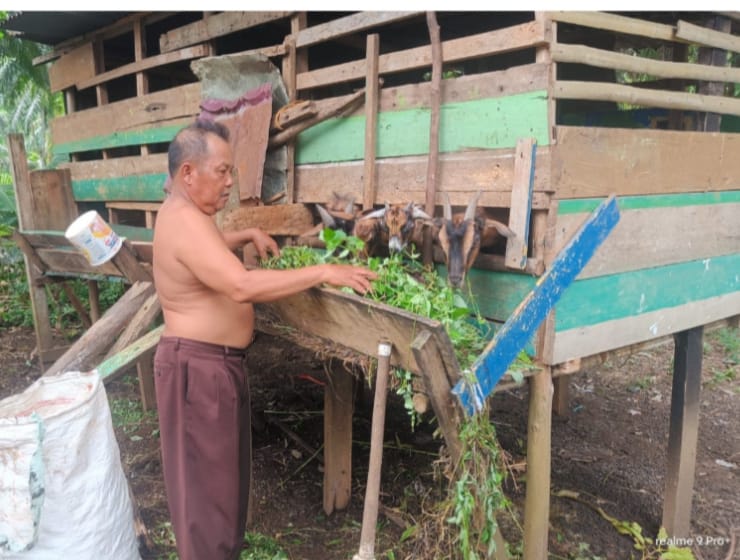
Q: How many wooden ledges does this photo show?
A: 2